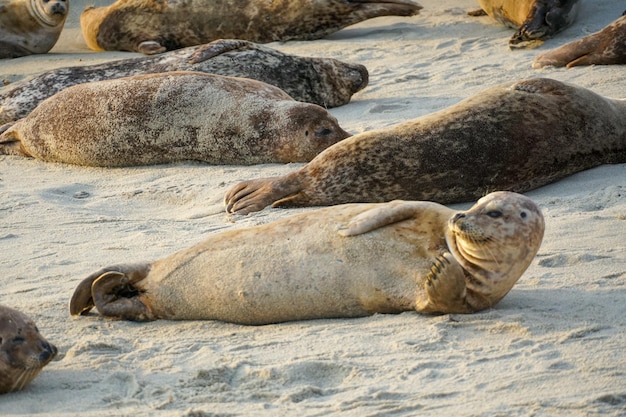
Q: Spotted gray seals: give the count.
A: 1